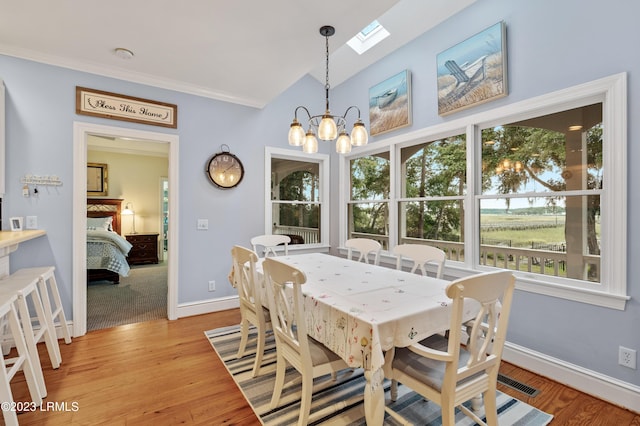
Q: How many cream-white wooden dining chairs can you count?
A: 6